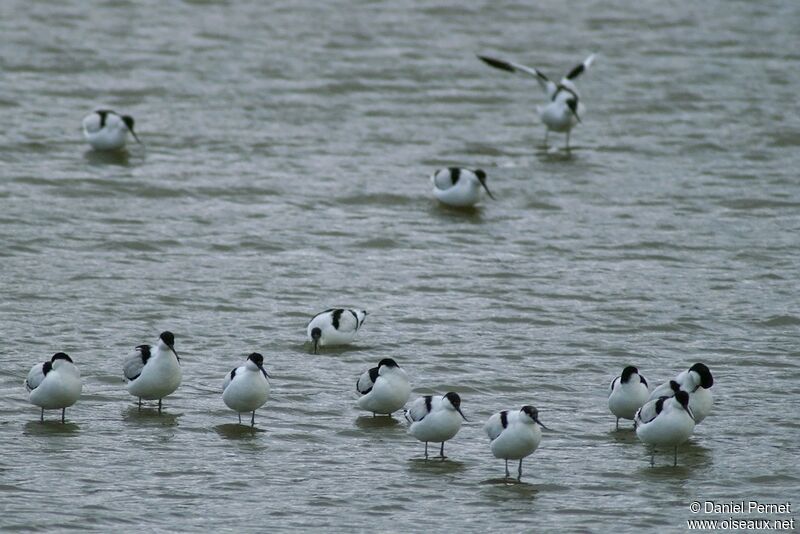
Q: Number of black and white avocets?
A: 13